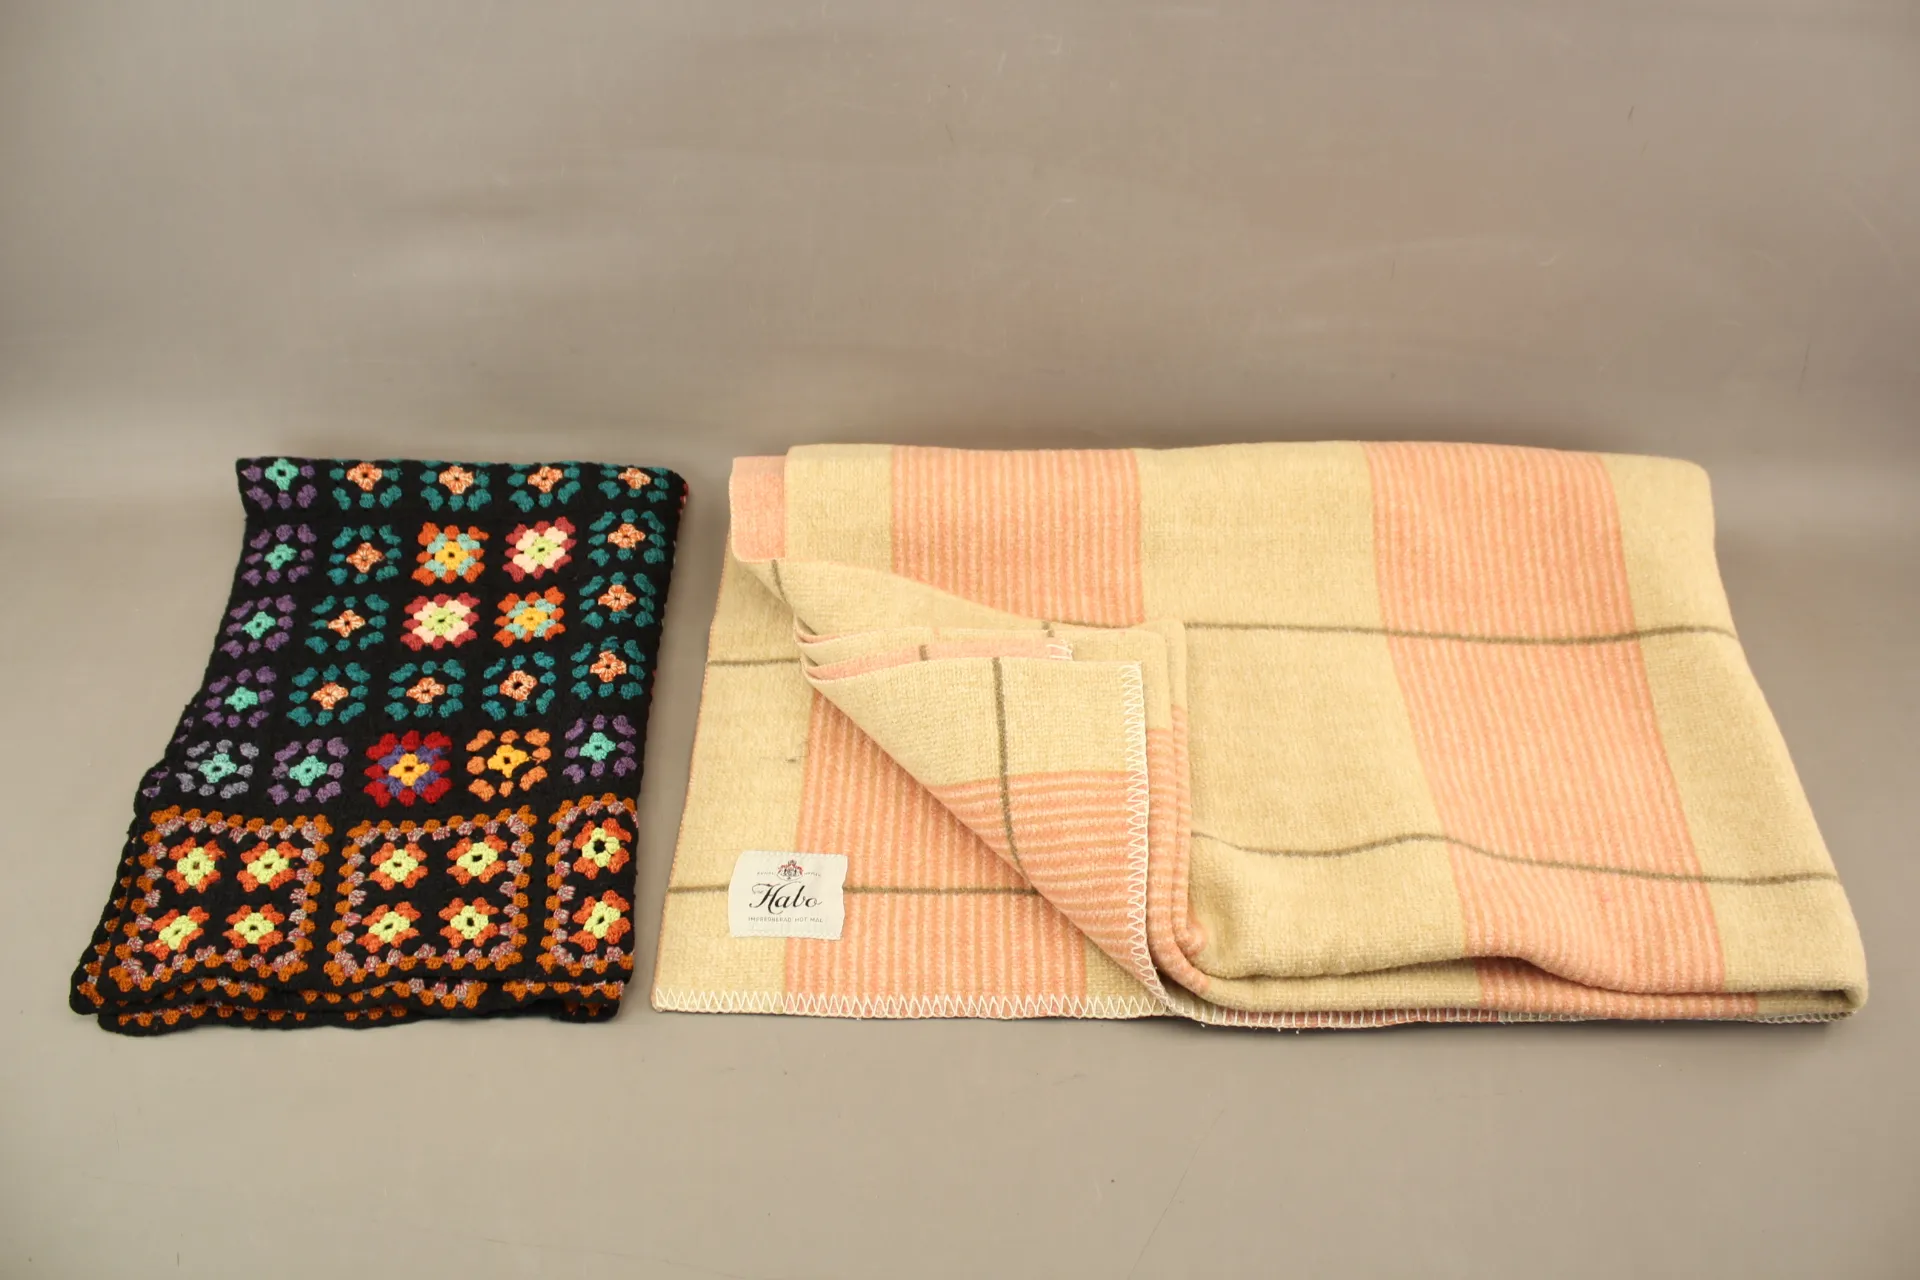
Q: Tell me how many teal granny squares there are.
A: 12